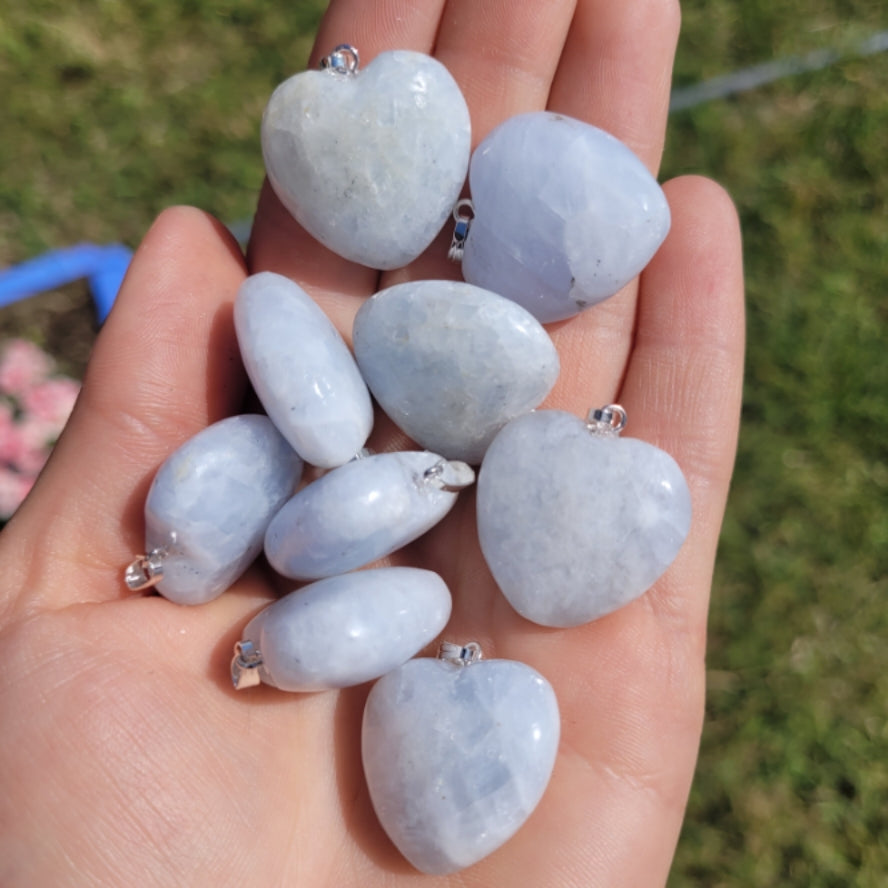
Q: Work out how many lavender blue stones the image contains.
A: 9